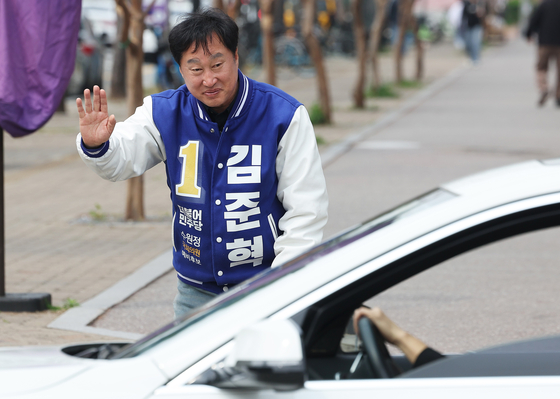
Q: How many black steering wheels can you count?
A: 1